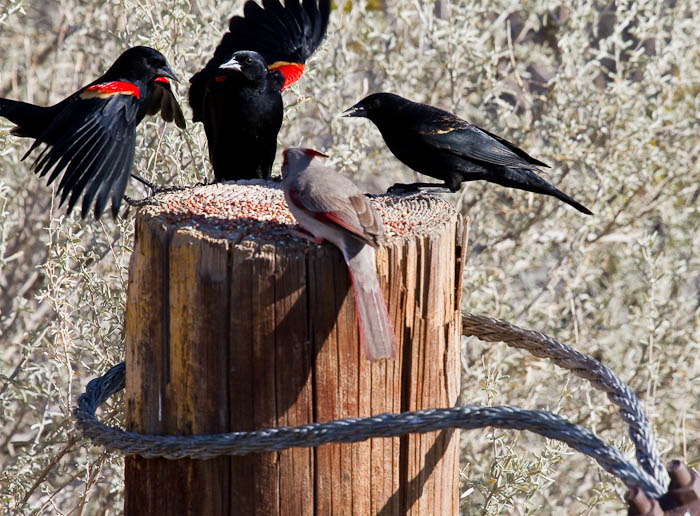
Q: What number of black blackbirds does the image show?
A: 3